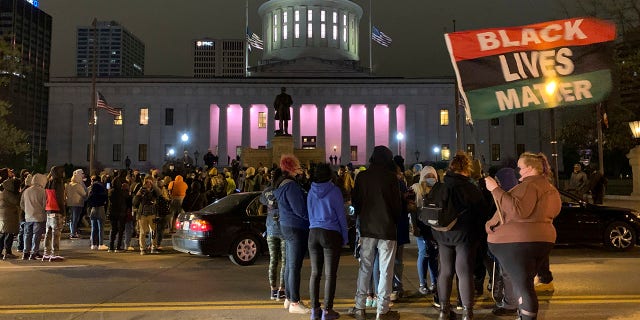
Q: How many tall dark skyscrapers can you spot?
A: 3